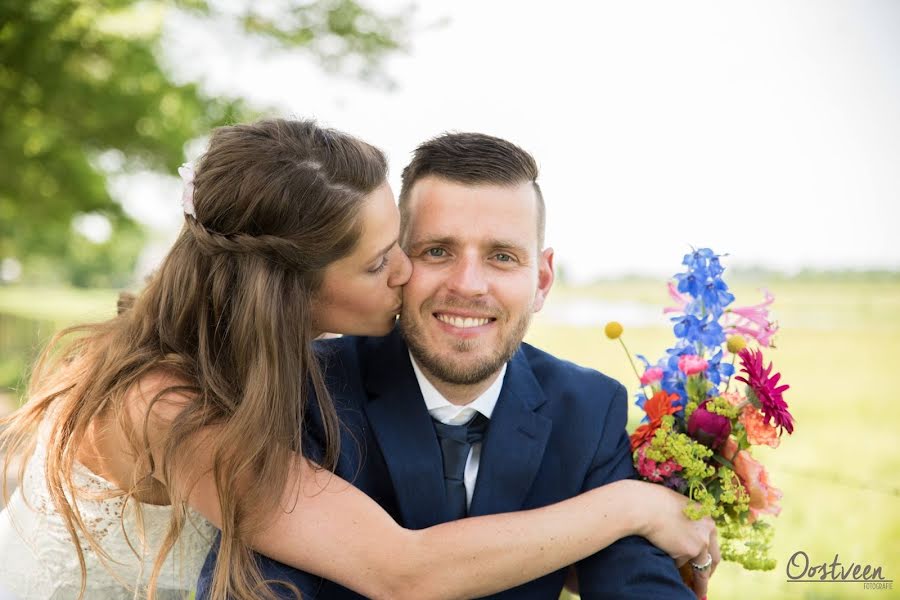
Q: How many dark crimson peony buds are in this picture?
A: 1